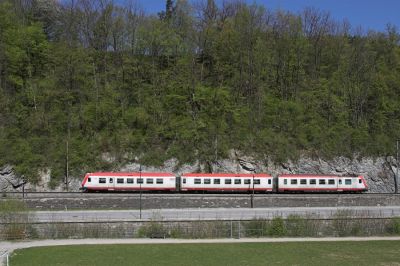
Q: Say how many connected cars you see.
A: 3